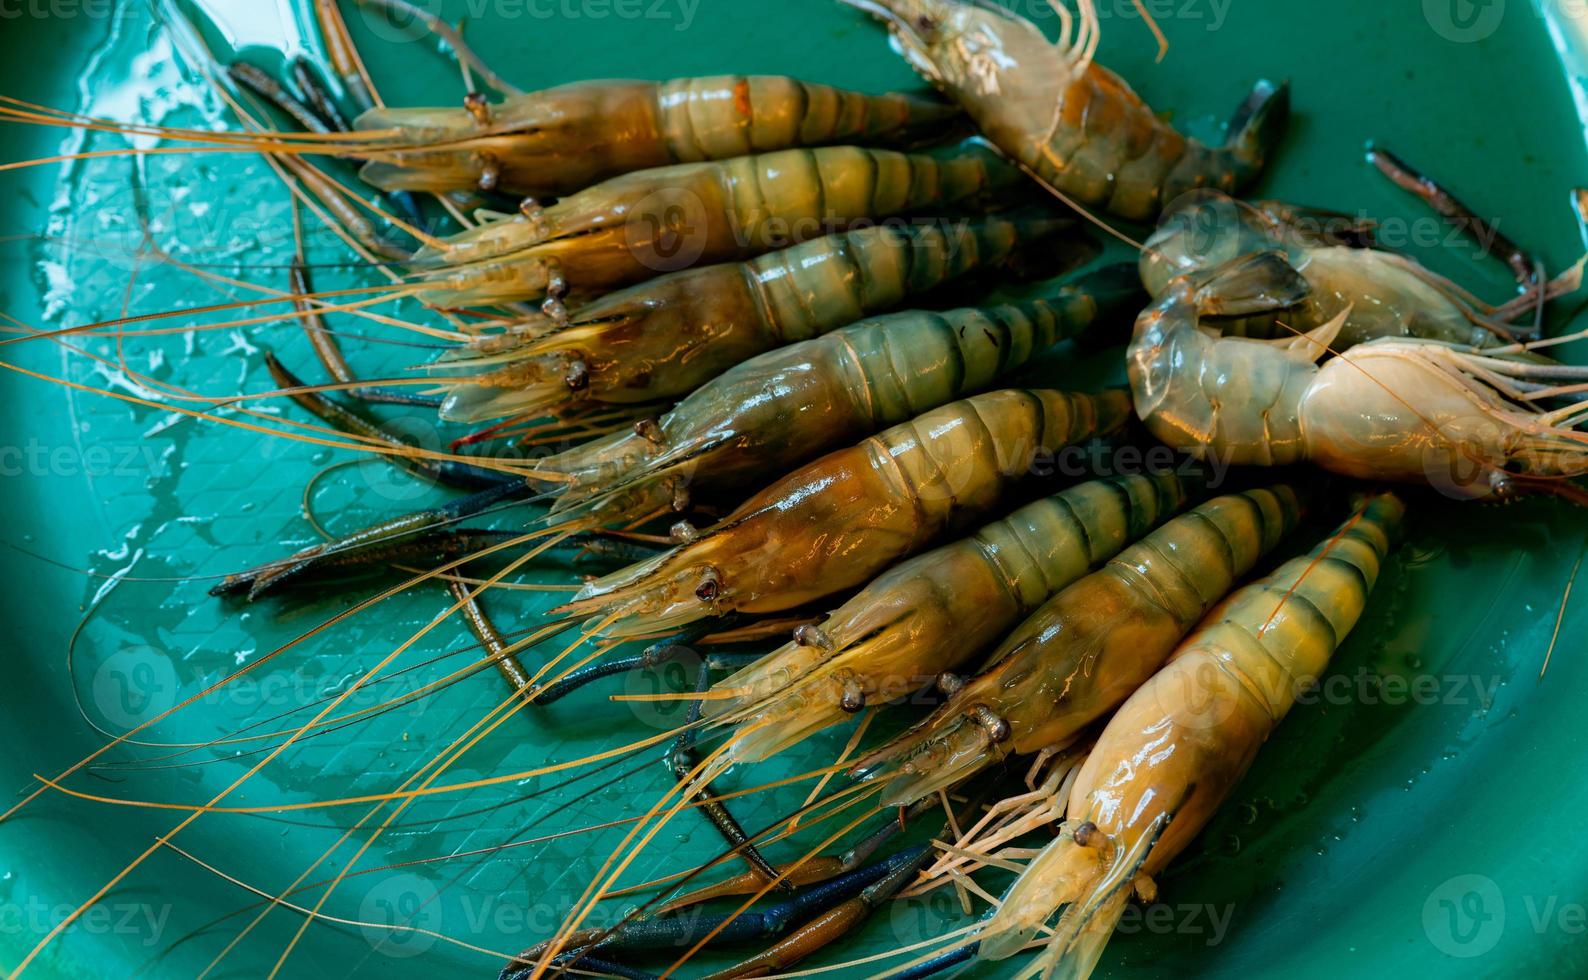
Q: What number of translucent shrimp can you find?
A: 11